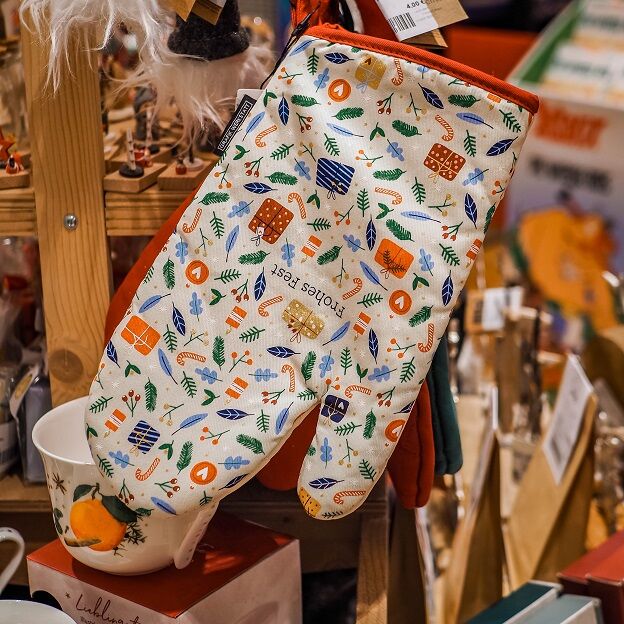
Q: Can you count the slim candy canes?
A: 14